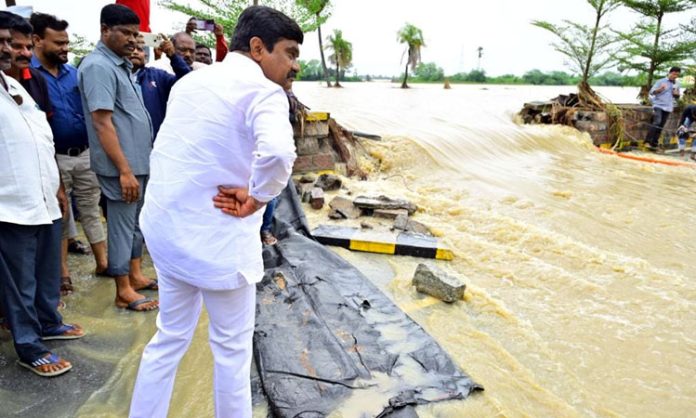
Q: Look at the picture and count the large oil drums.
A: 0